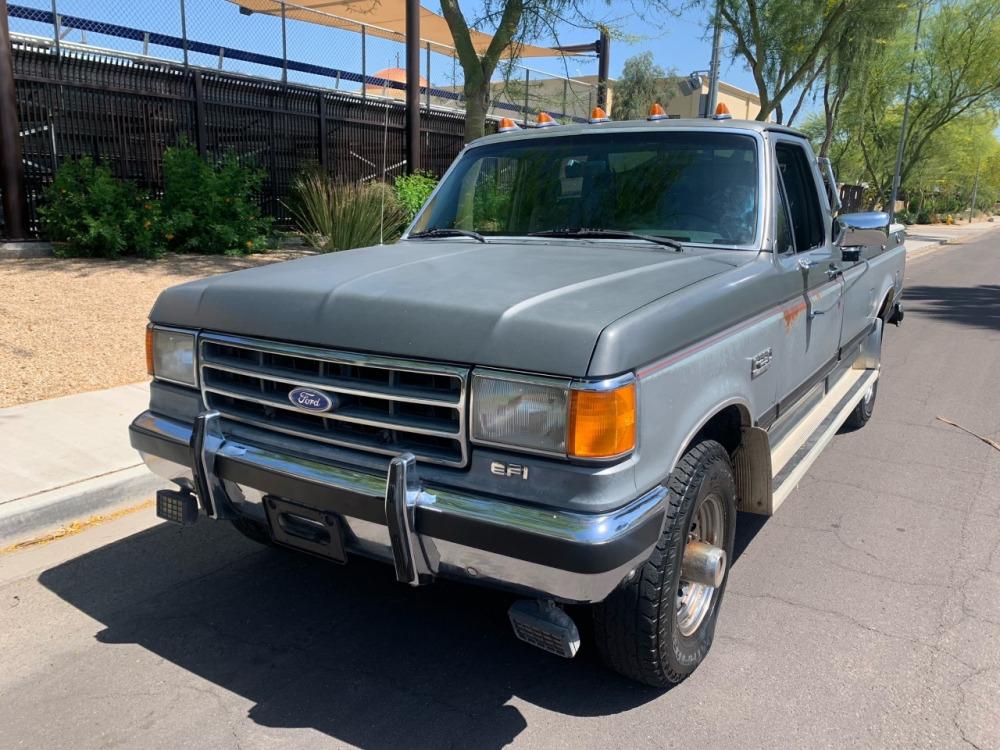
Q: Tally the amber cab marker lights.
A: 5